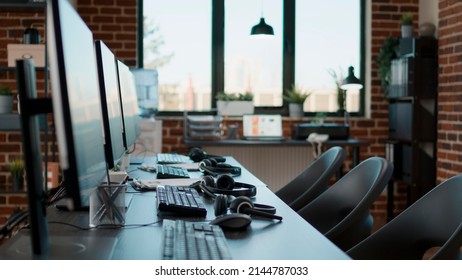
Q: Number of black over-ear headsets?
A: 4